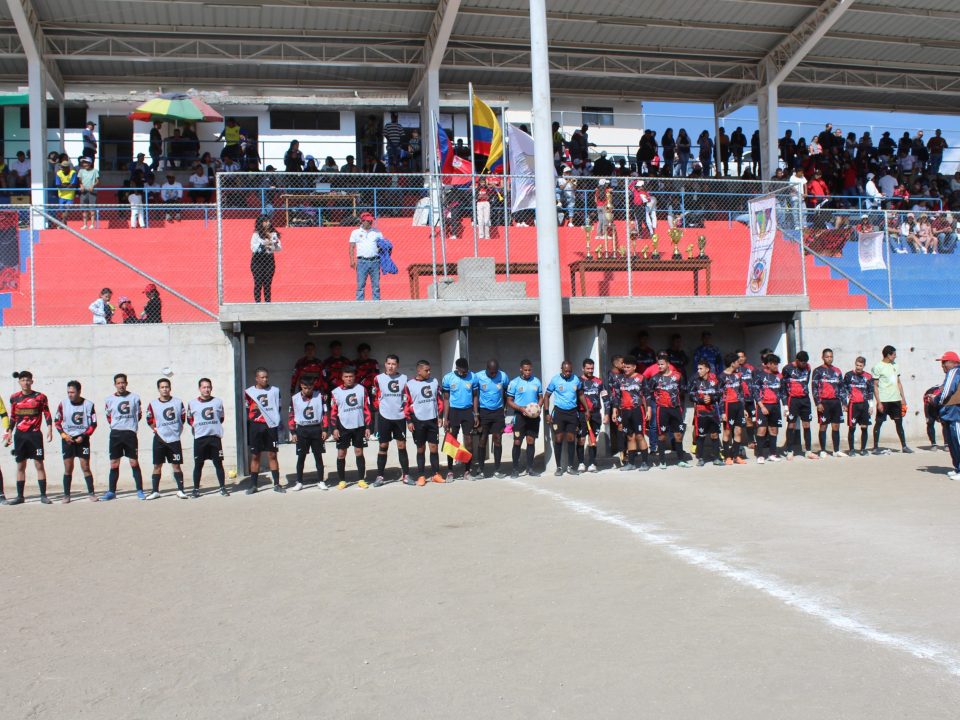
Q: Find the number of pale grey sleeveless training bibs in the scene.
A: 9